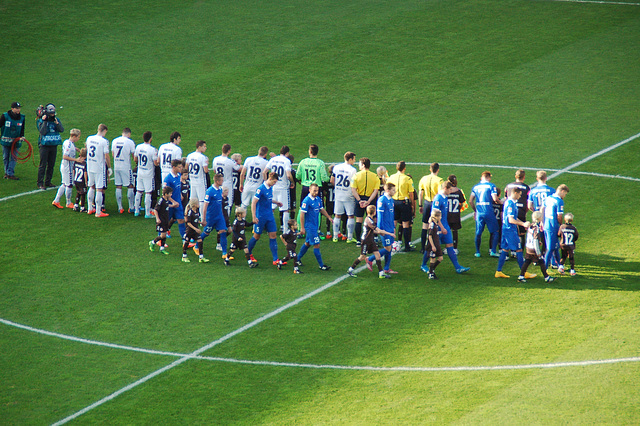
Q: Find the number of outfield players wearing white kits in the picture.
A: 10